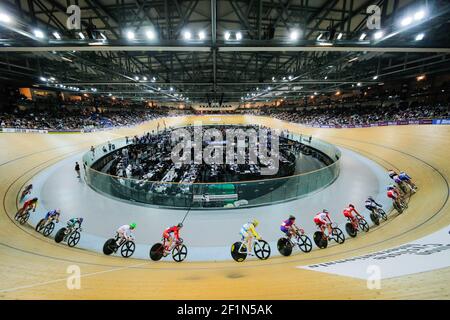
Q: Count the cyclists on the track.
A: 14